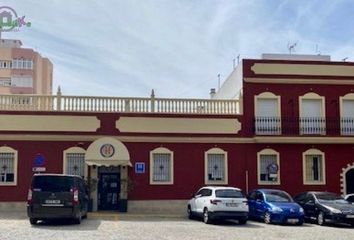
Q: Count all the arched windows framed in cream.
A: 9